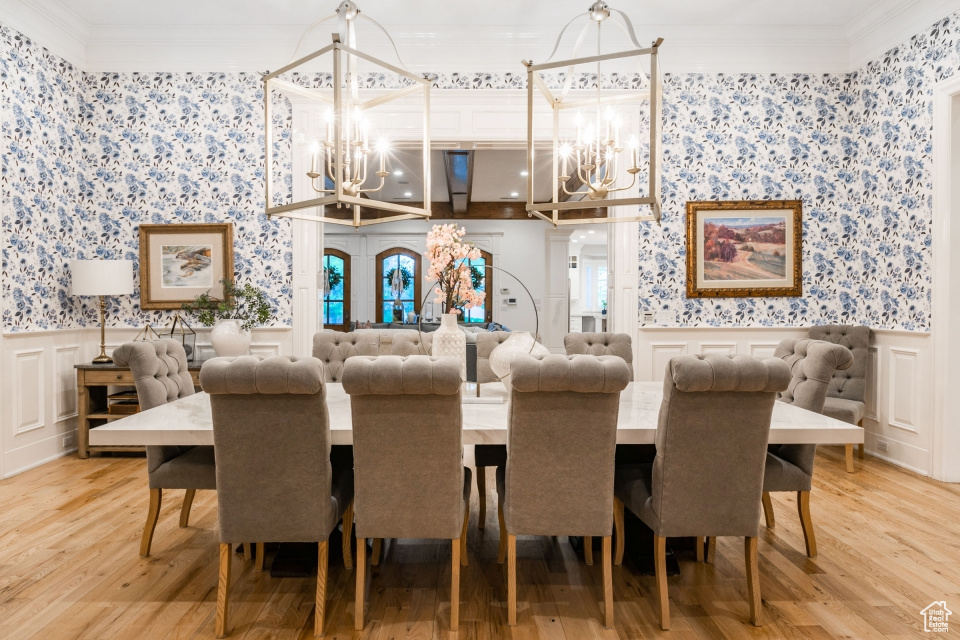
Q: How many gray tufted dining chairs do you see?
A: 11